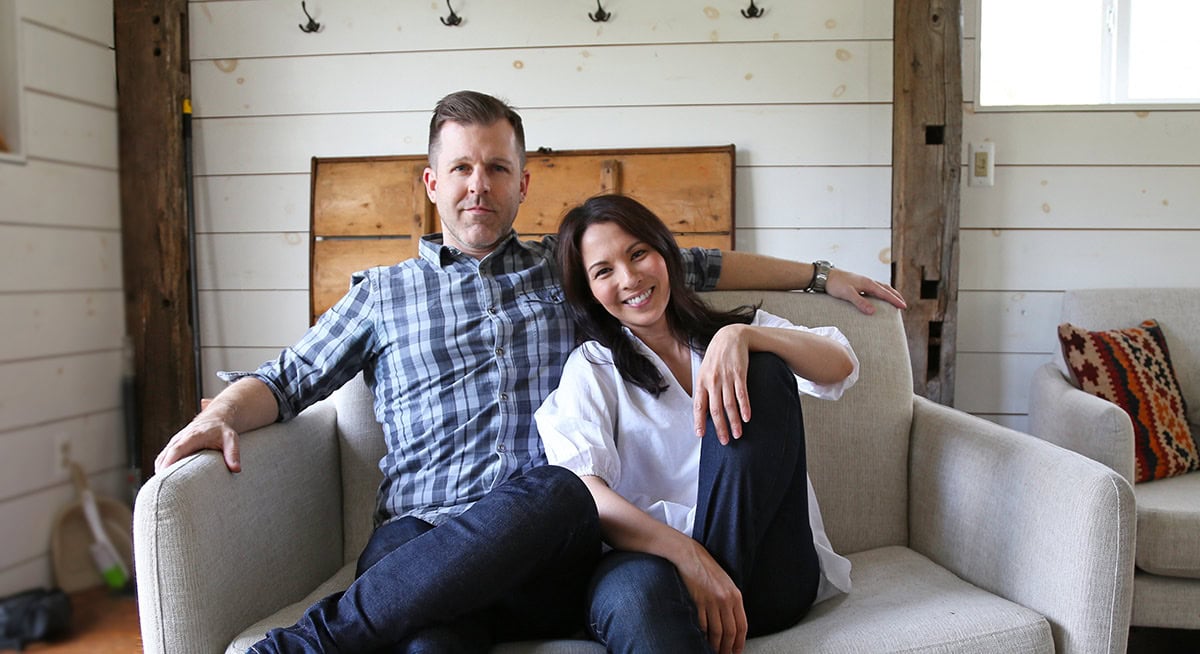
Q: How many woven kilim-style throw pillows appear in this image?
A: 1